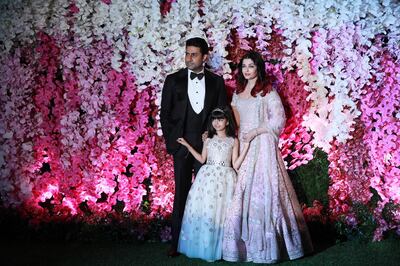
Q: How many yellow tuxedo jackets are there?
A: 0